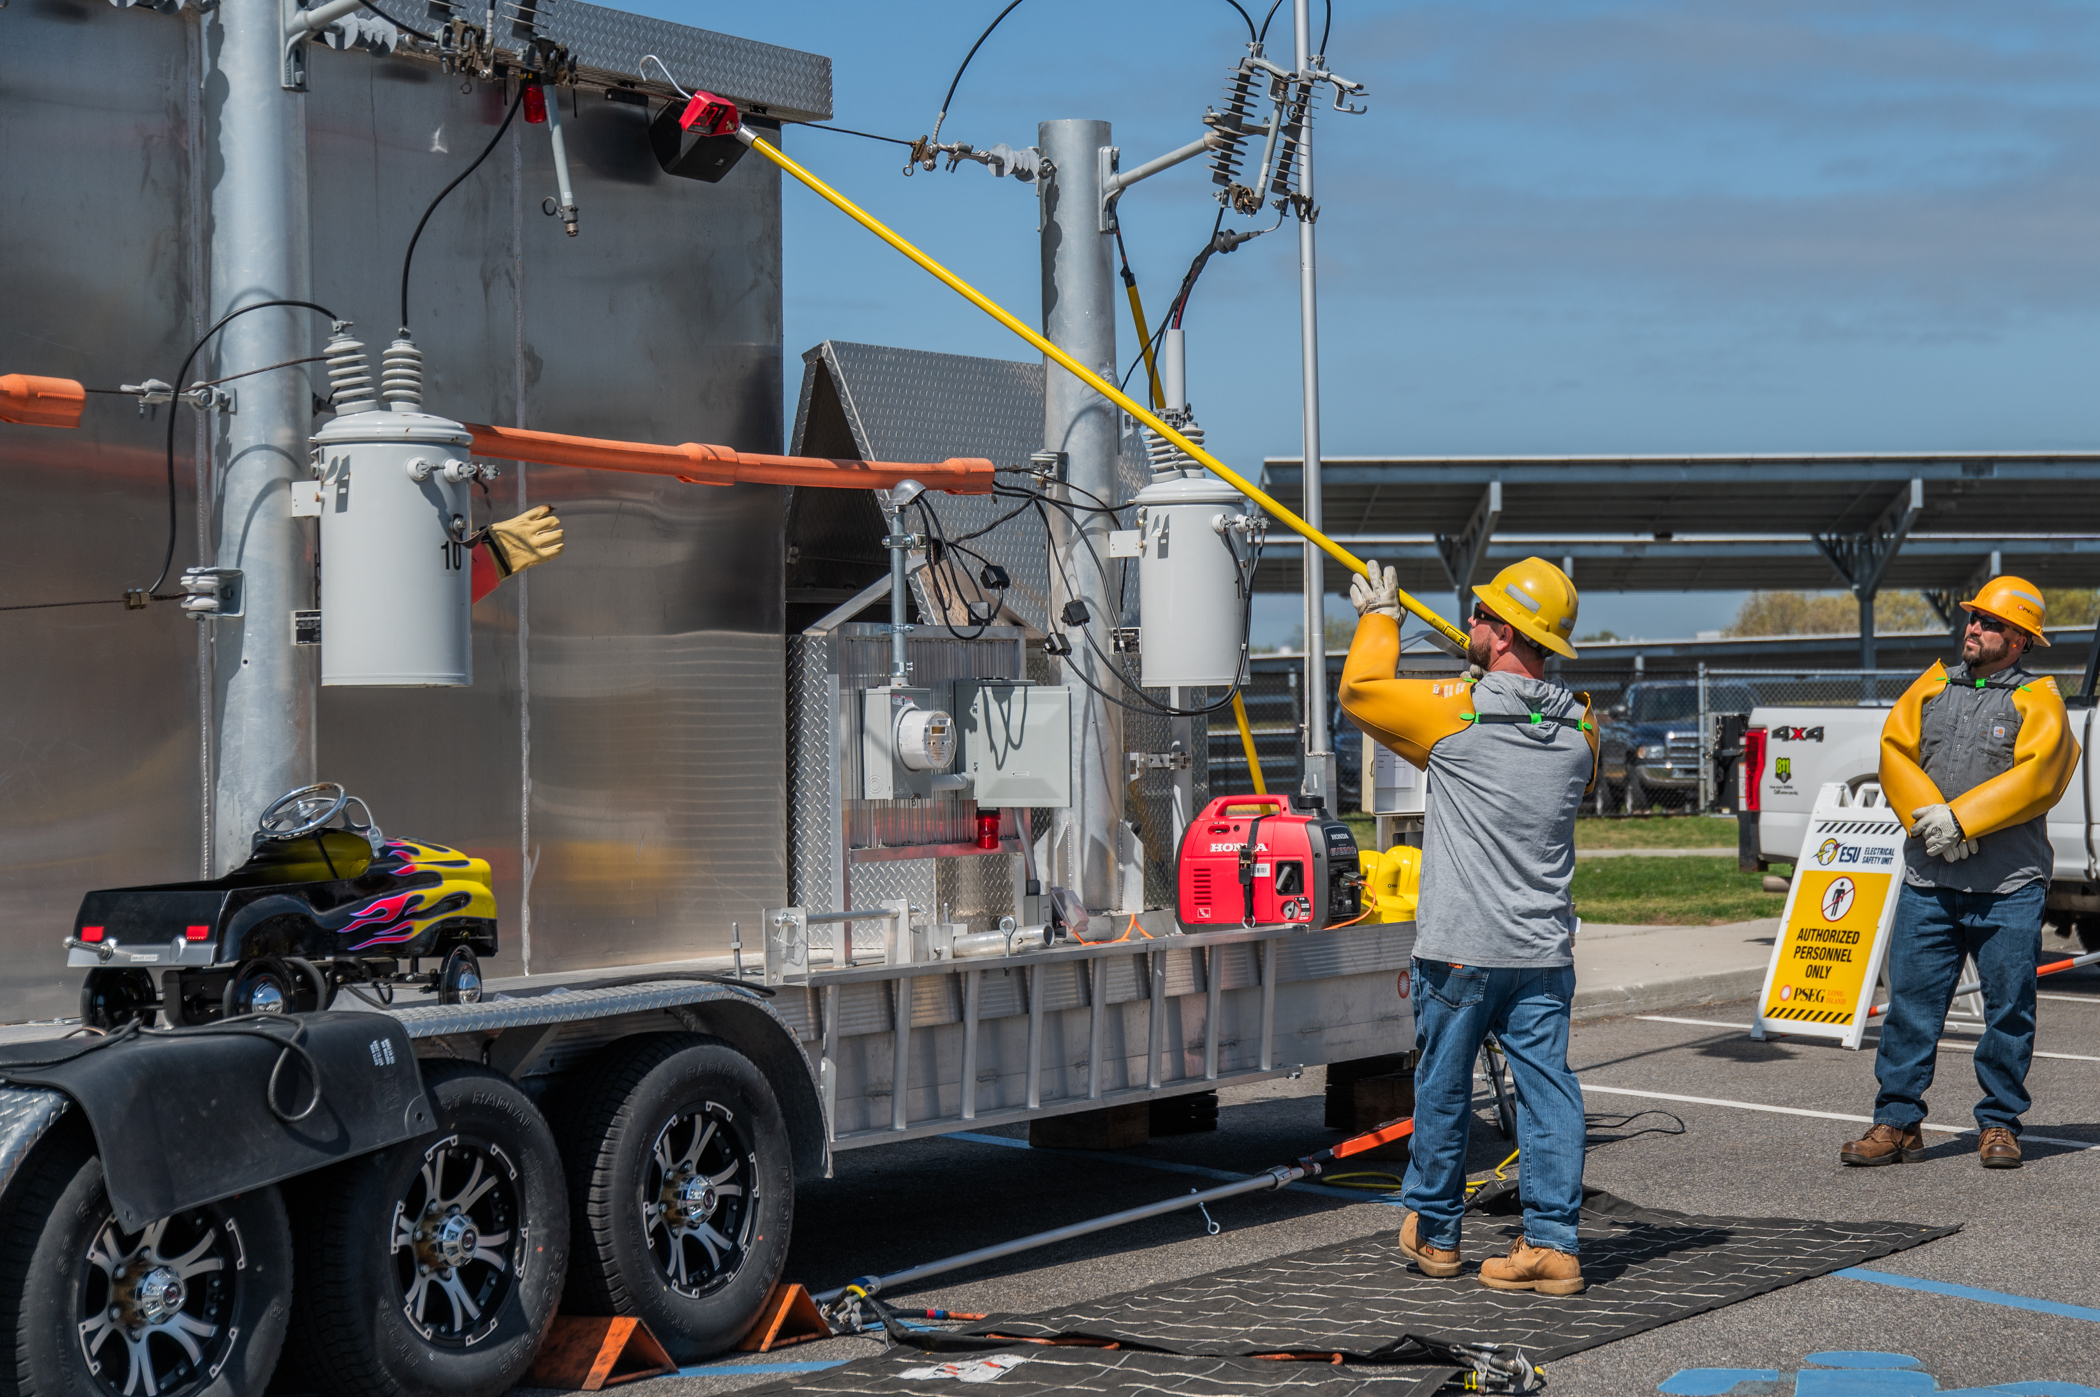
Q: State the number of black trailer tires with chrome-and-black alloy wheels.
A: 3